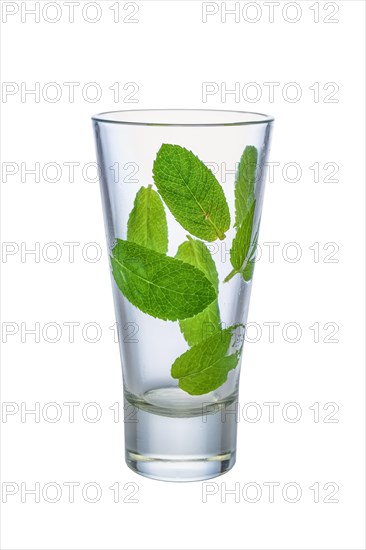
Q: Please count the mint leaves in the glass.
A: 7